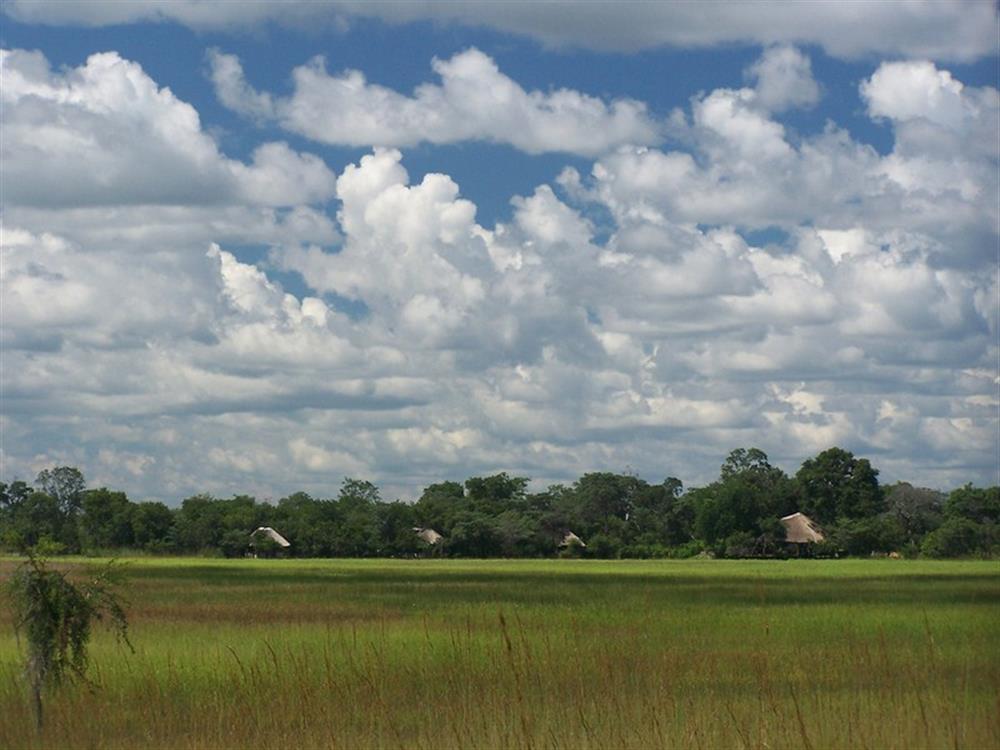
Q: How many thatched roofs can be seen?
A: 4